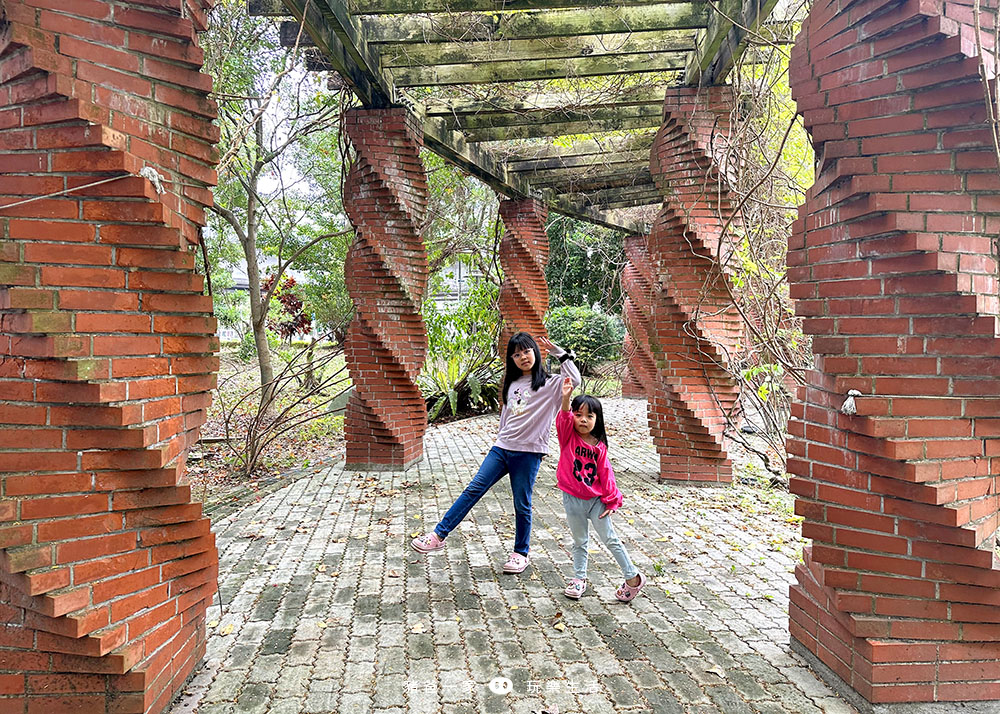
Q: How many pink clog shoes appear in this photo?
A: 4